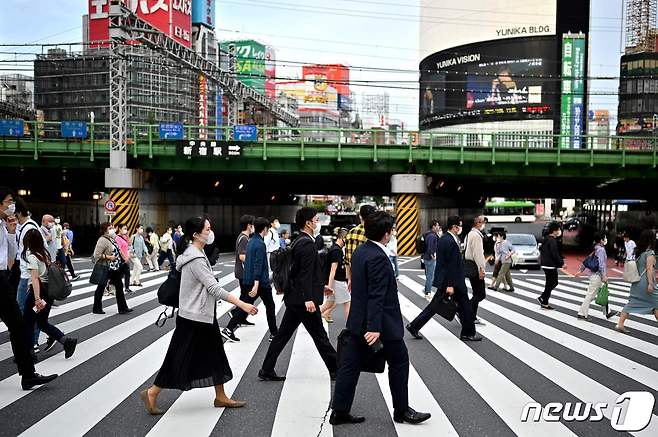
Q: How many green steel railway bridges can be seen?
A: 1